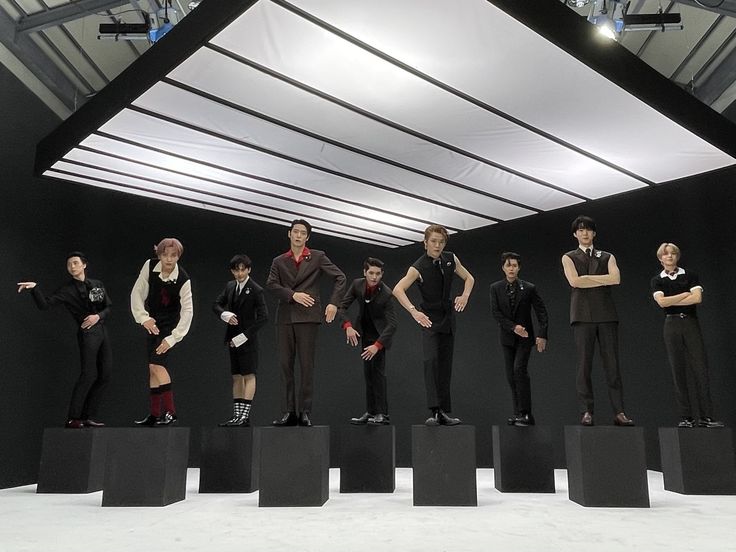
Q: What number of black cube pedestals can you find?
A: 9